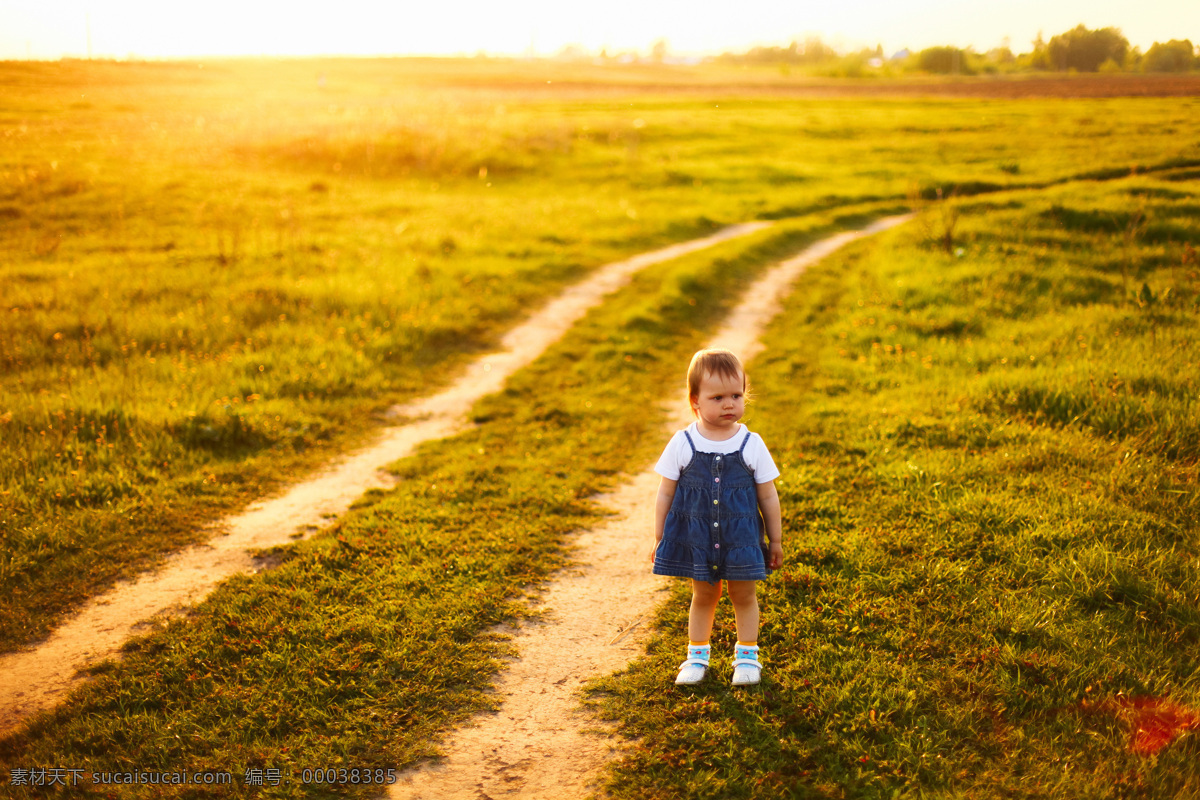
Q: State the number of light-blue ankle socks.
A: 2